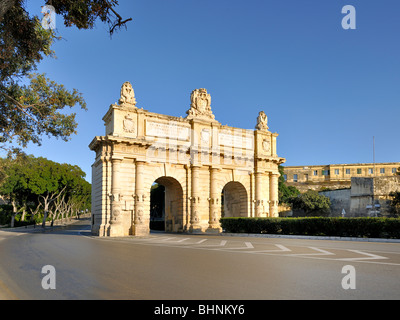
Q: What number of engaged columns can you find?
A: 6